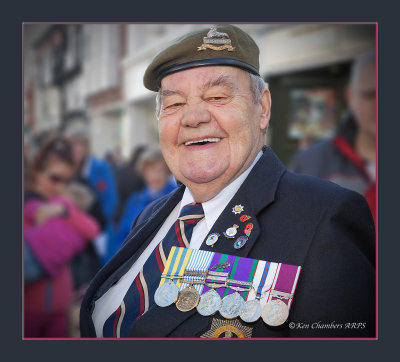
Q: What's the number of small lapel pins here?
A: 6